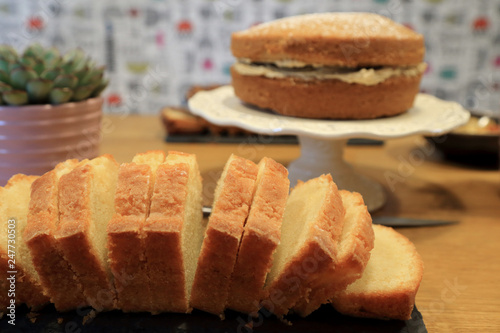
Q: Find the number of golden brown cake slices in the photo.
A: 10